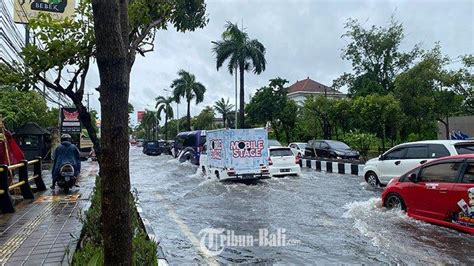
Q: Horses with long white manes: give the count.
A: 0